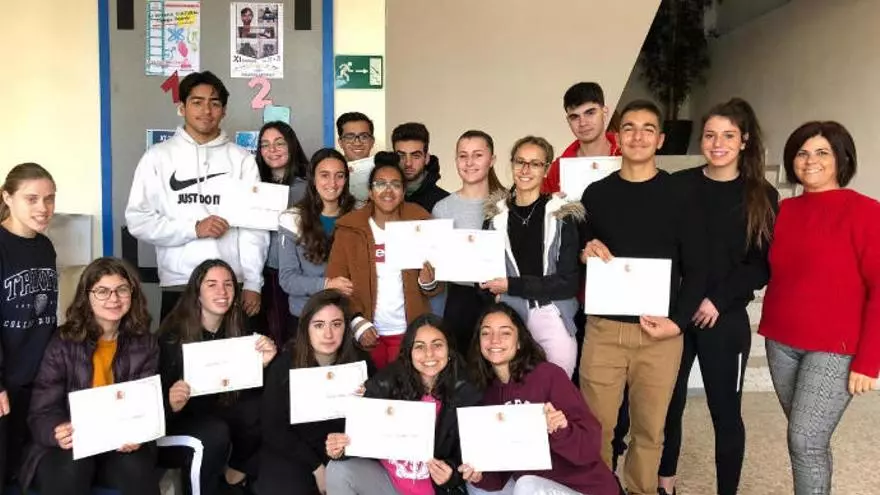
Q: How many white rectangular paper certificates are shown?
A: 11